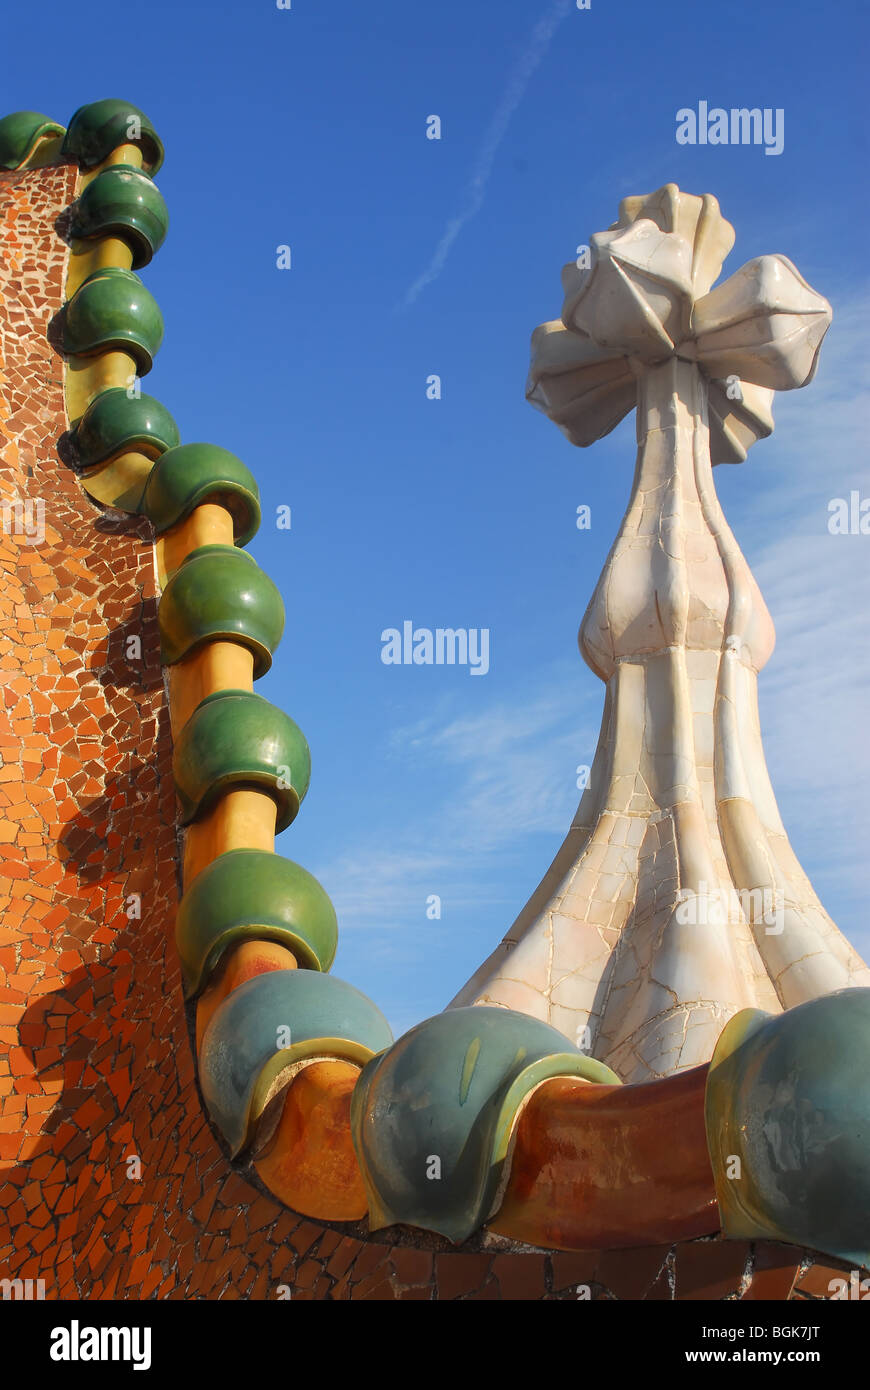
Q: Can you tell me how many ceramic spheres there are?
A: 12